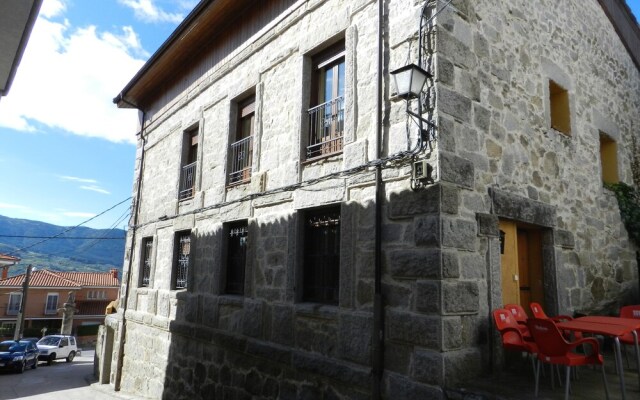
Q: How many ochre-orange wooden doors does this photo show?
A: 1